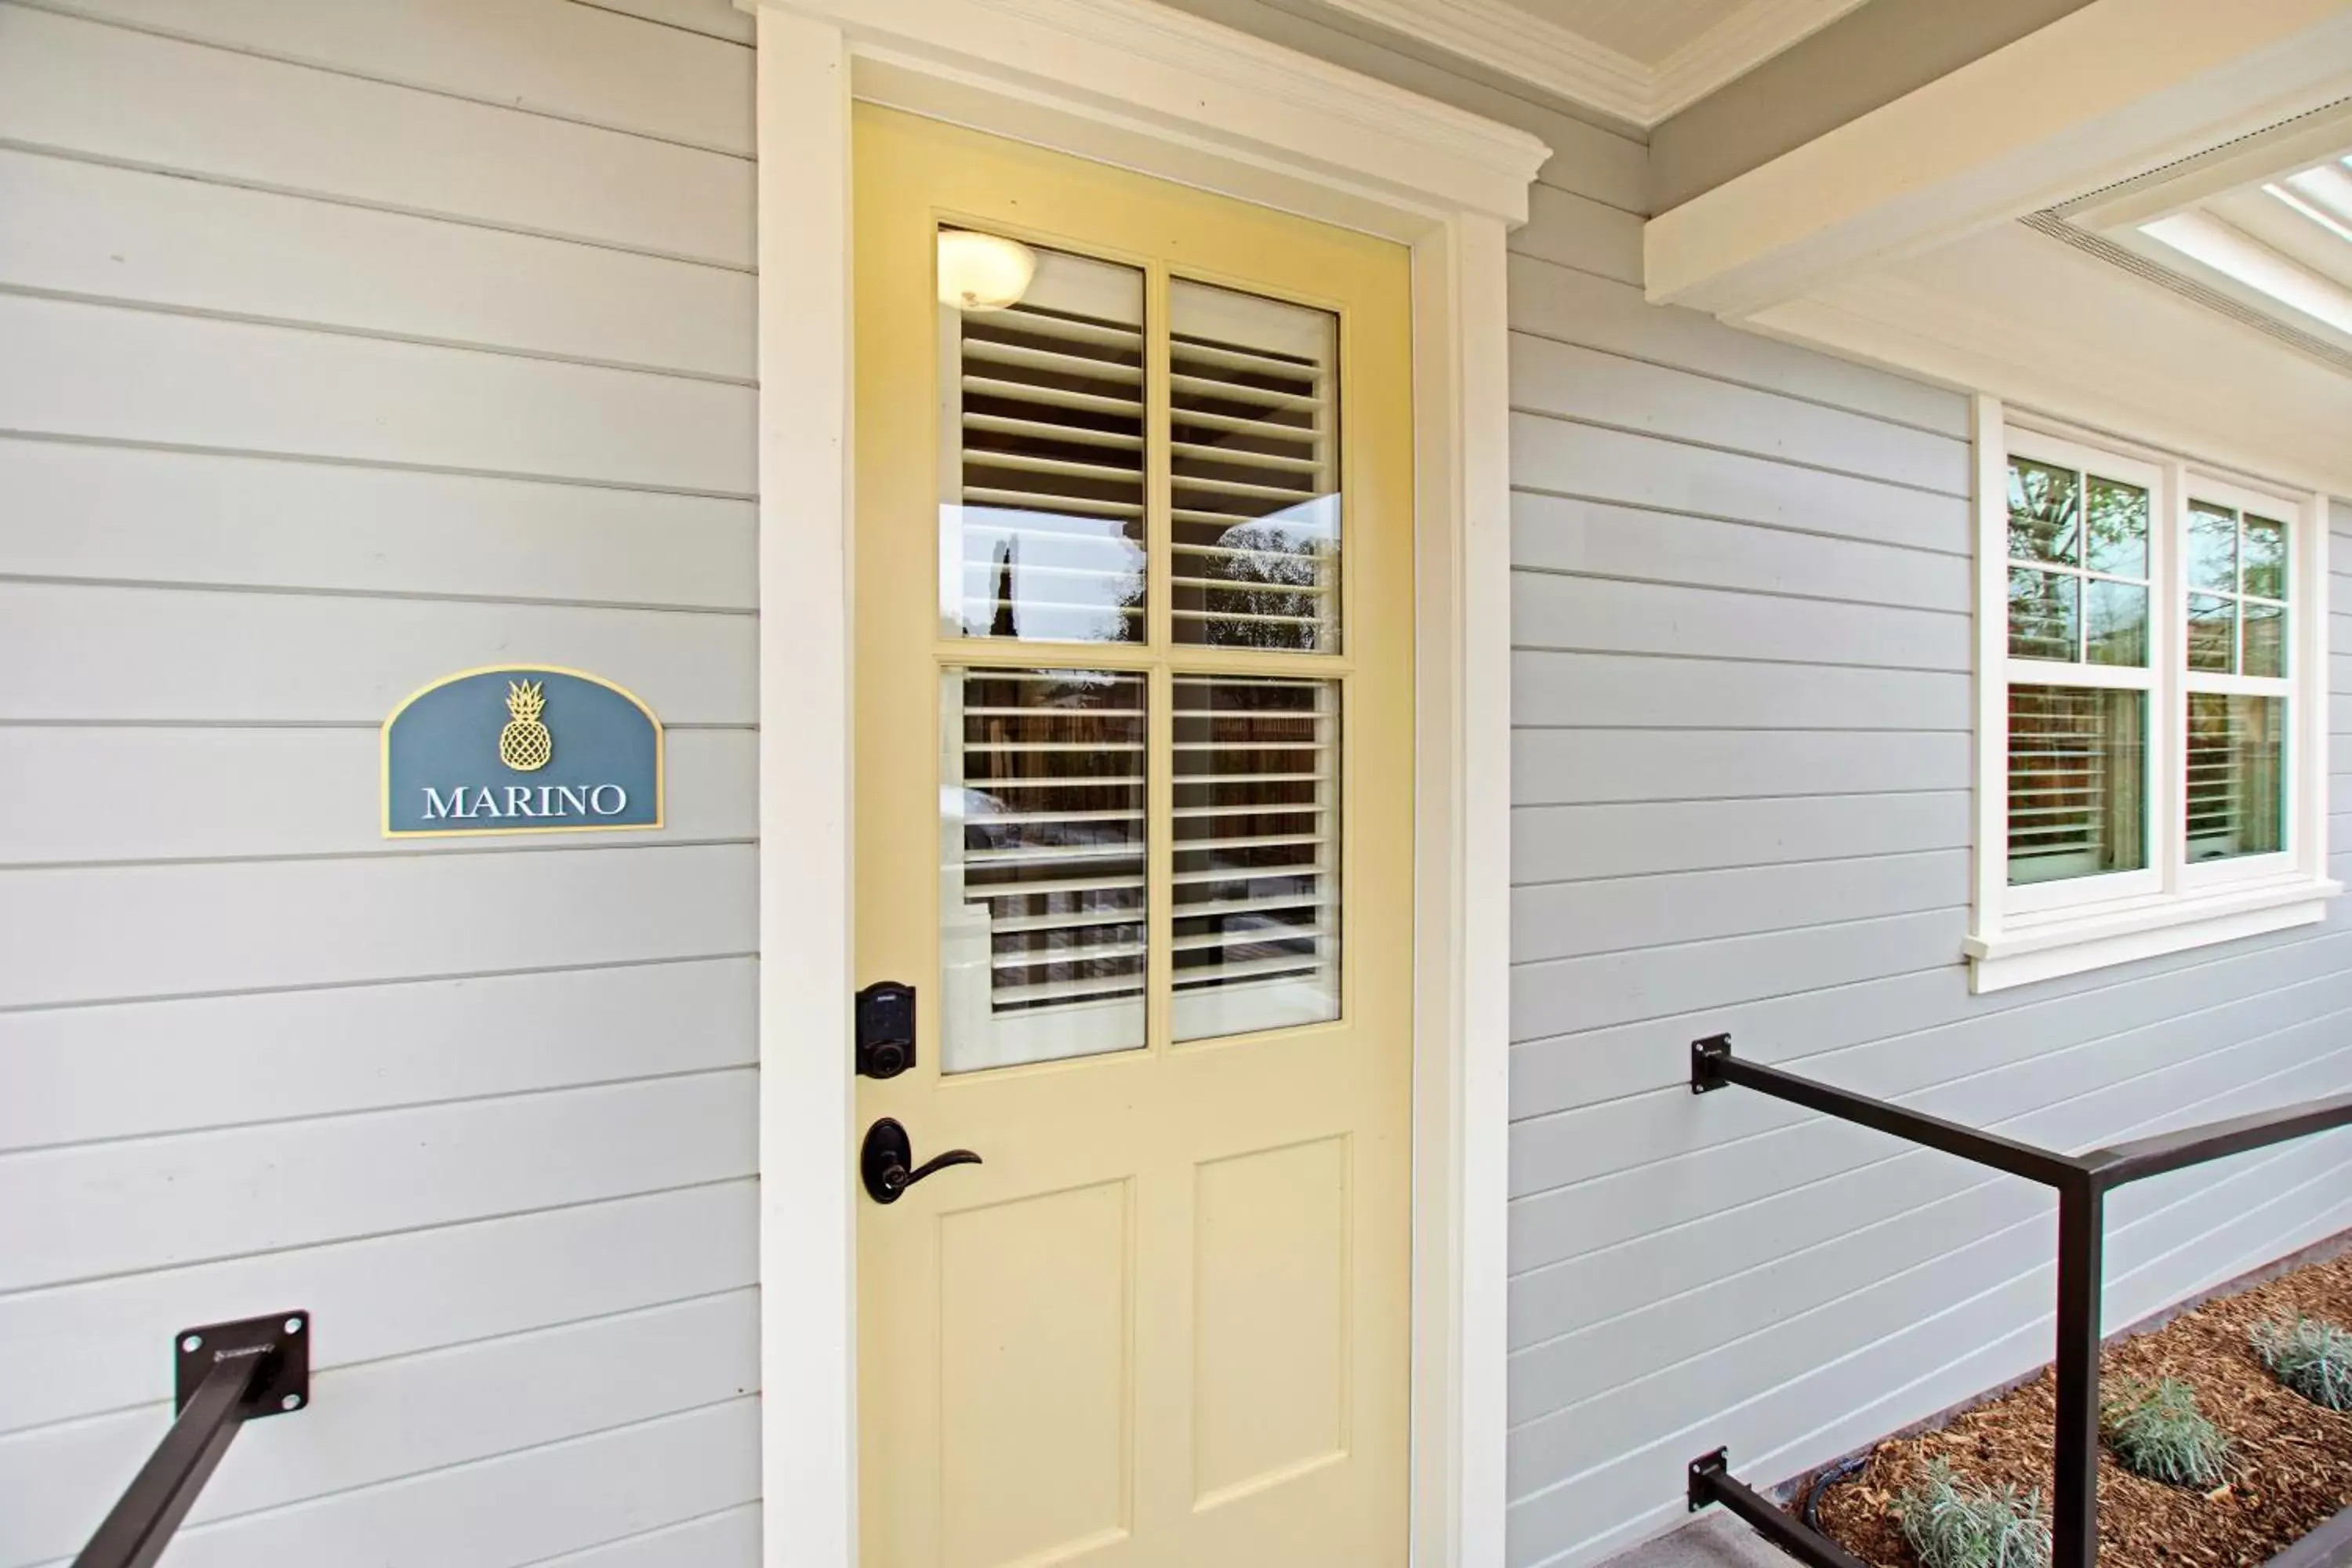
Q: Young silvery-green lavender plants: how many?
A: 3